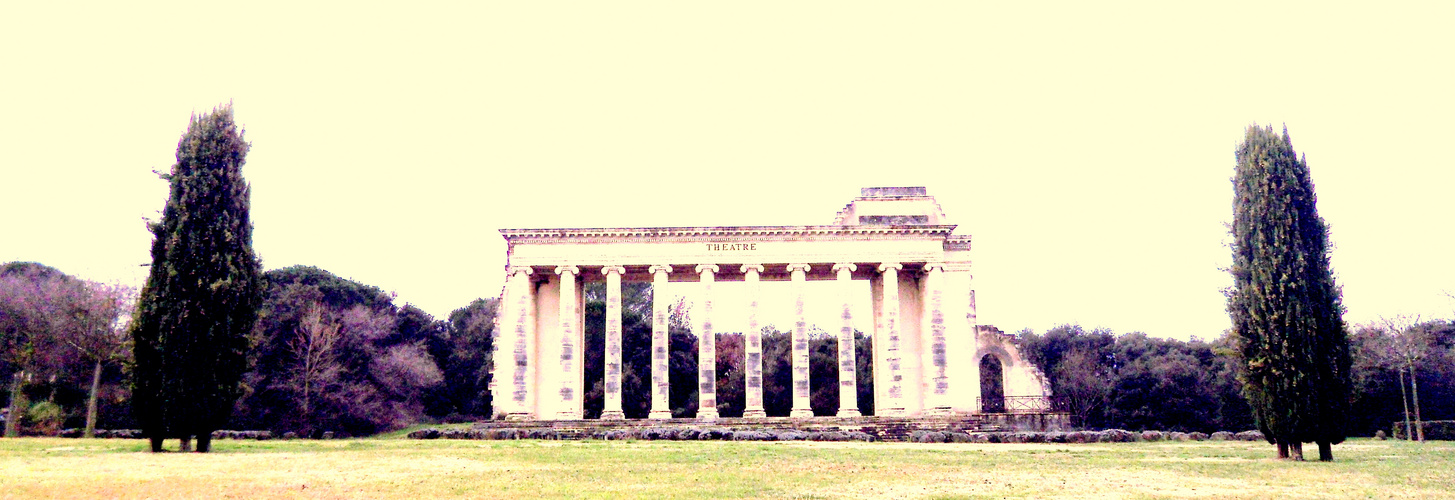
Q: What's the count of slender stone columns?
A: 10